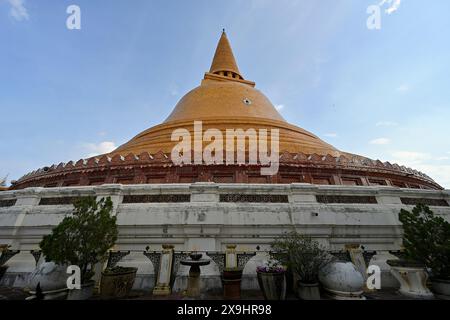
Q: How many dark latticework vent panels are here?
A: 6